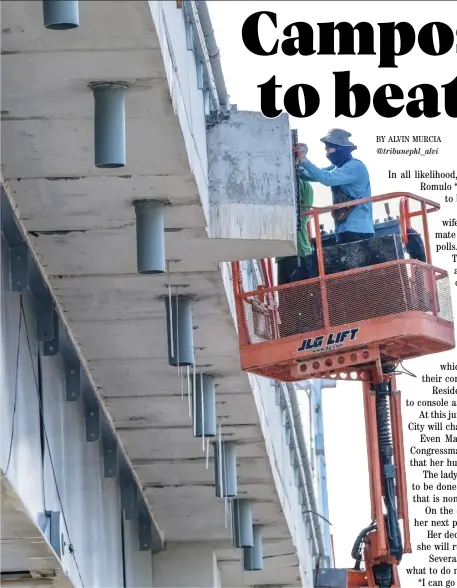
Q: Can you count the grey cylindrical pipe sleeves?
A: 8